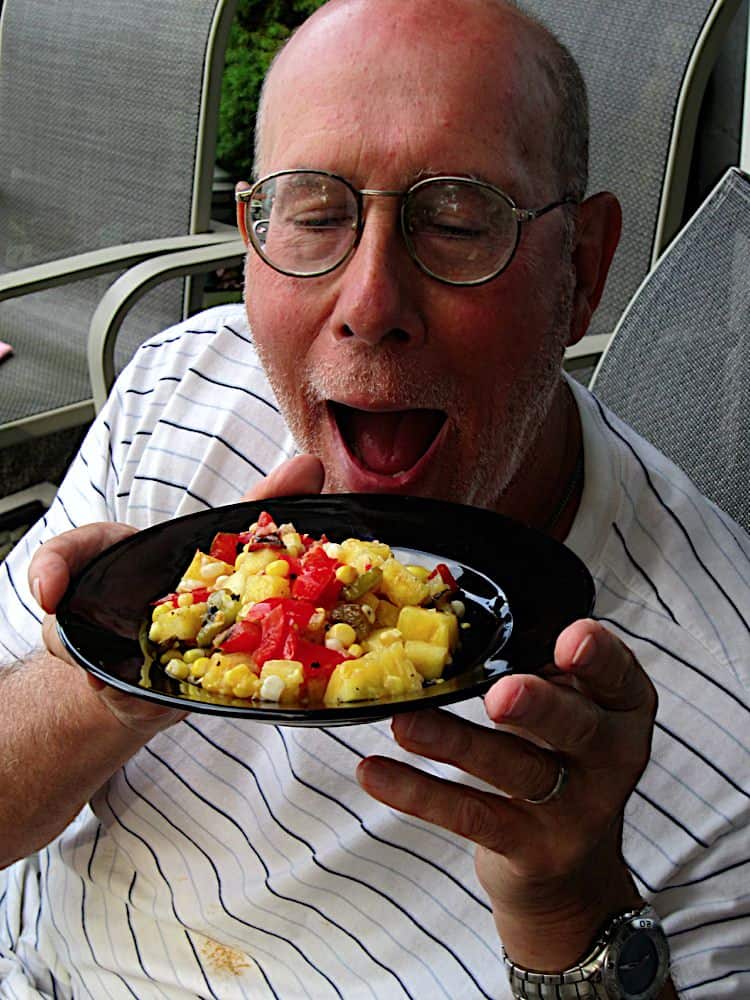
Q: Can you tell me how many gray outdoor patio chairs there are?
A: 3